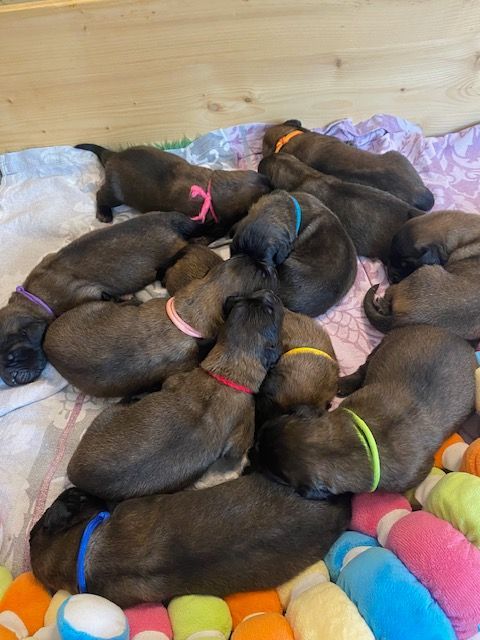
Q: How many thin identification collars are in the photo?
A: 9